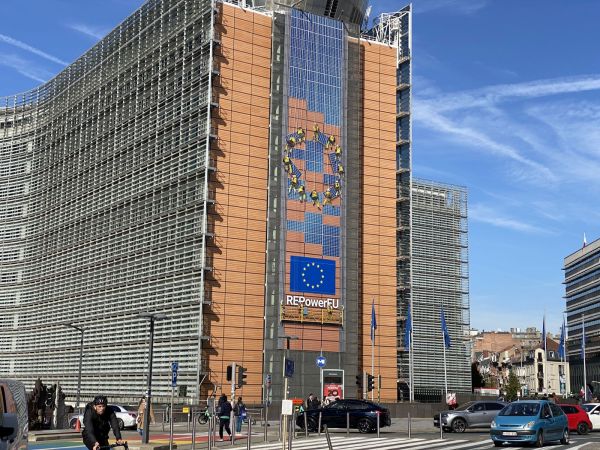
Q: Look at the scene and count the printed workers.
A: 12